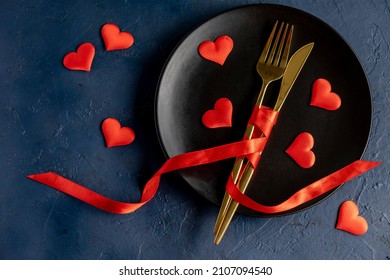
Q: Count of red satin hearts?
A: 8